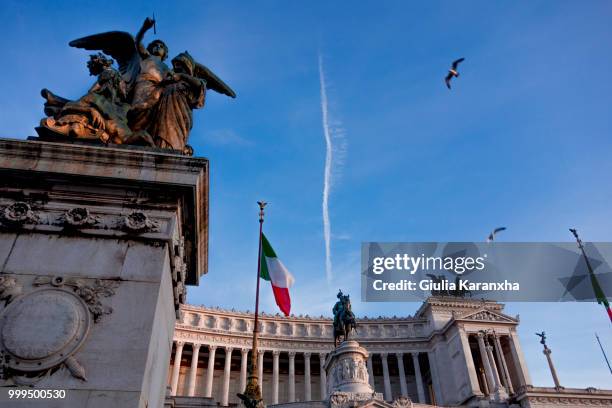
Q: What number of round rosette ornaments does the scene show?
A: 3